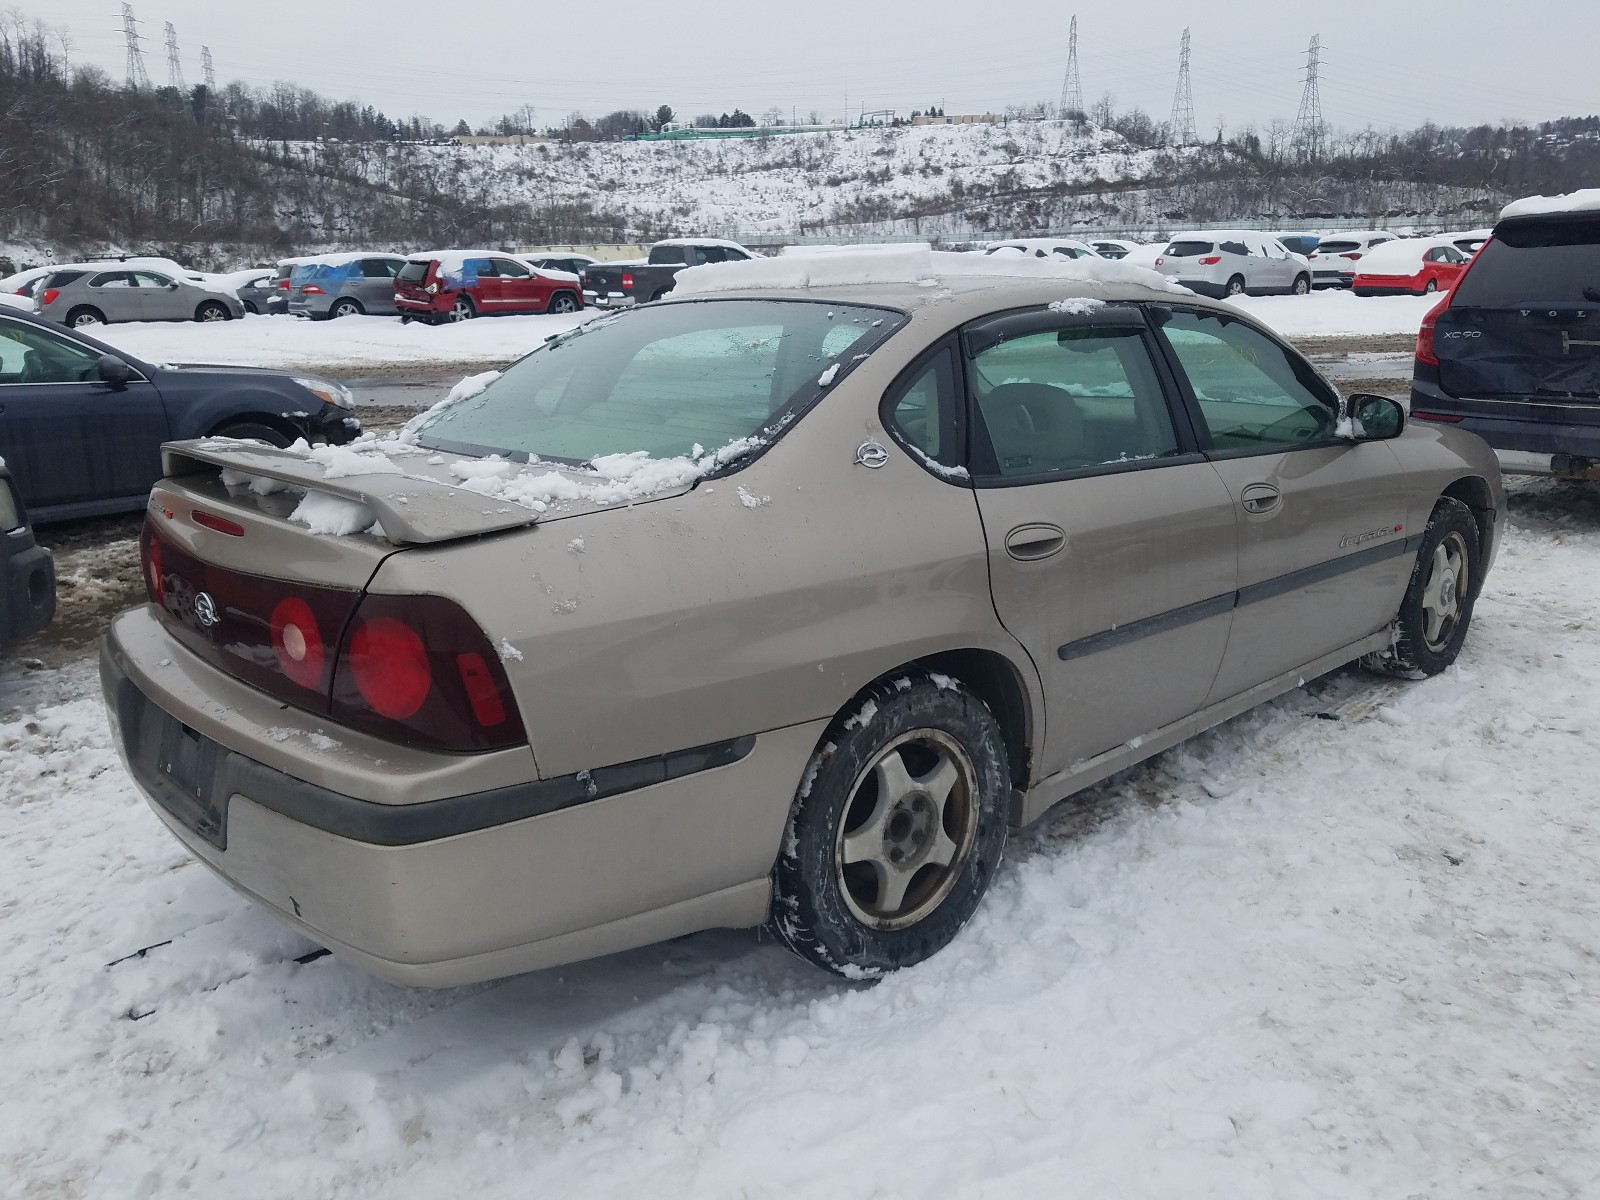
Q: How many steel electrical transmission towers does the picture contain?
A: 6